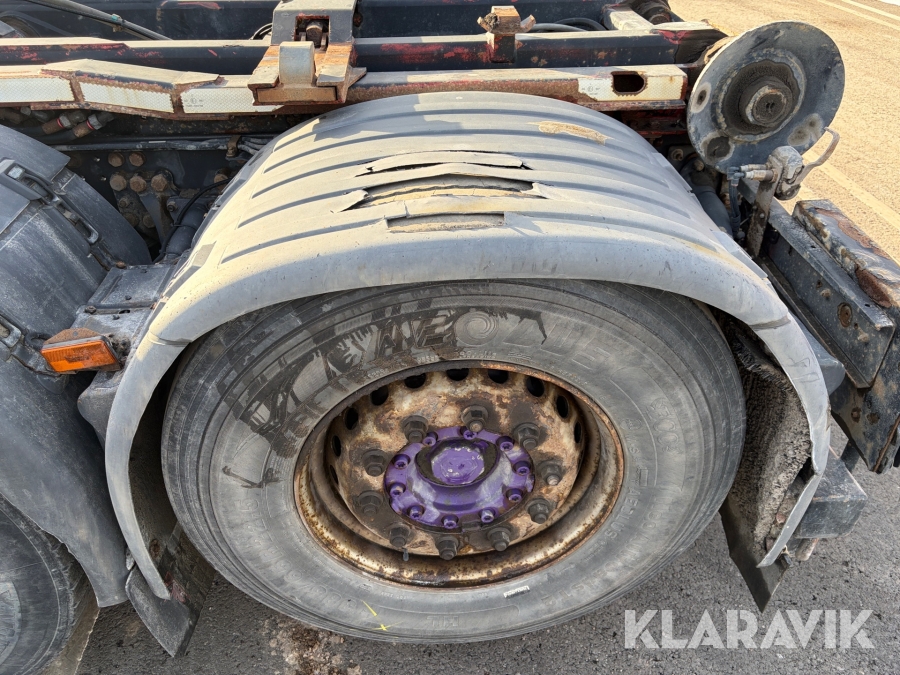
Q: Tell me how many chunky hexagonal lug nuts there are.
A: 10